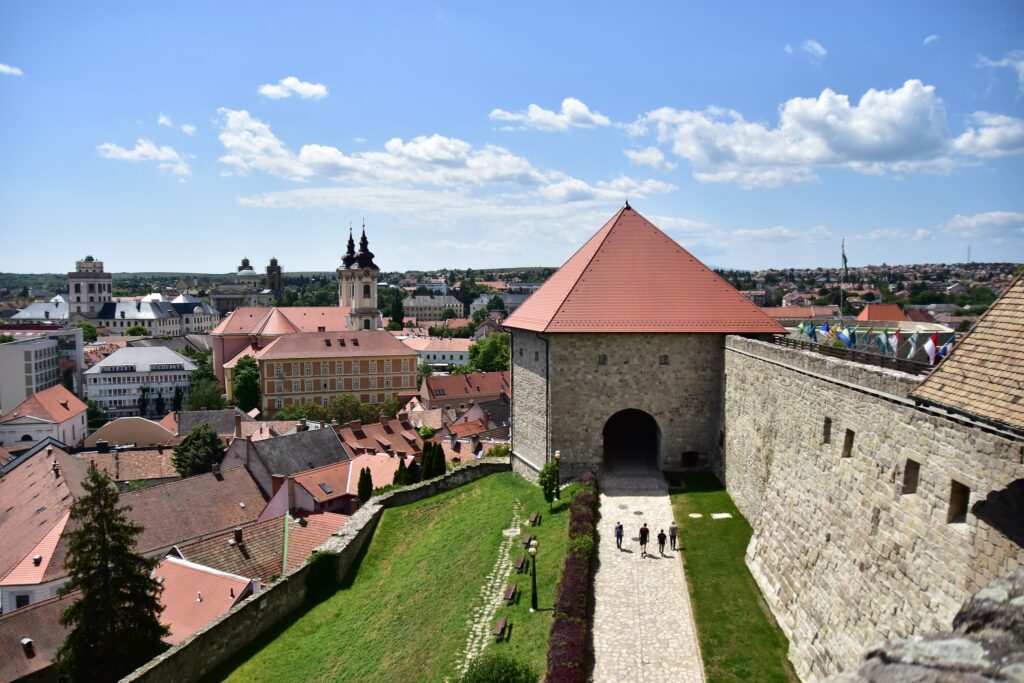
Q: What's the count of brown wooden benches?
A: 5